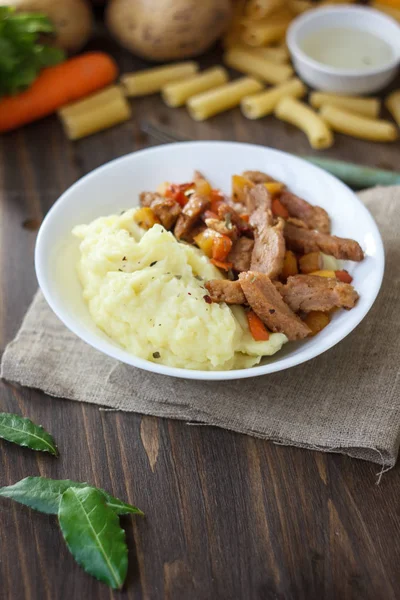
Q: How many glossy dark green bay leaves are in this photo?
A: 3